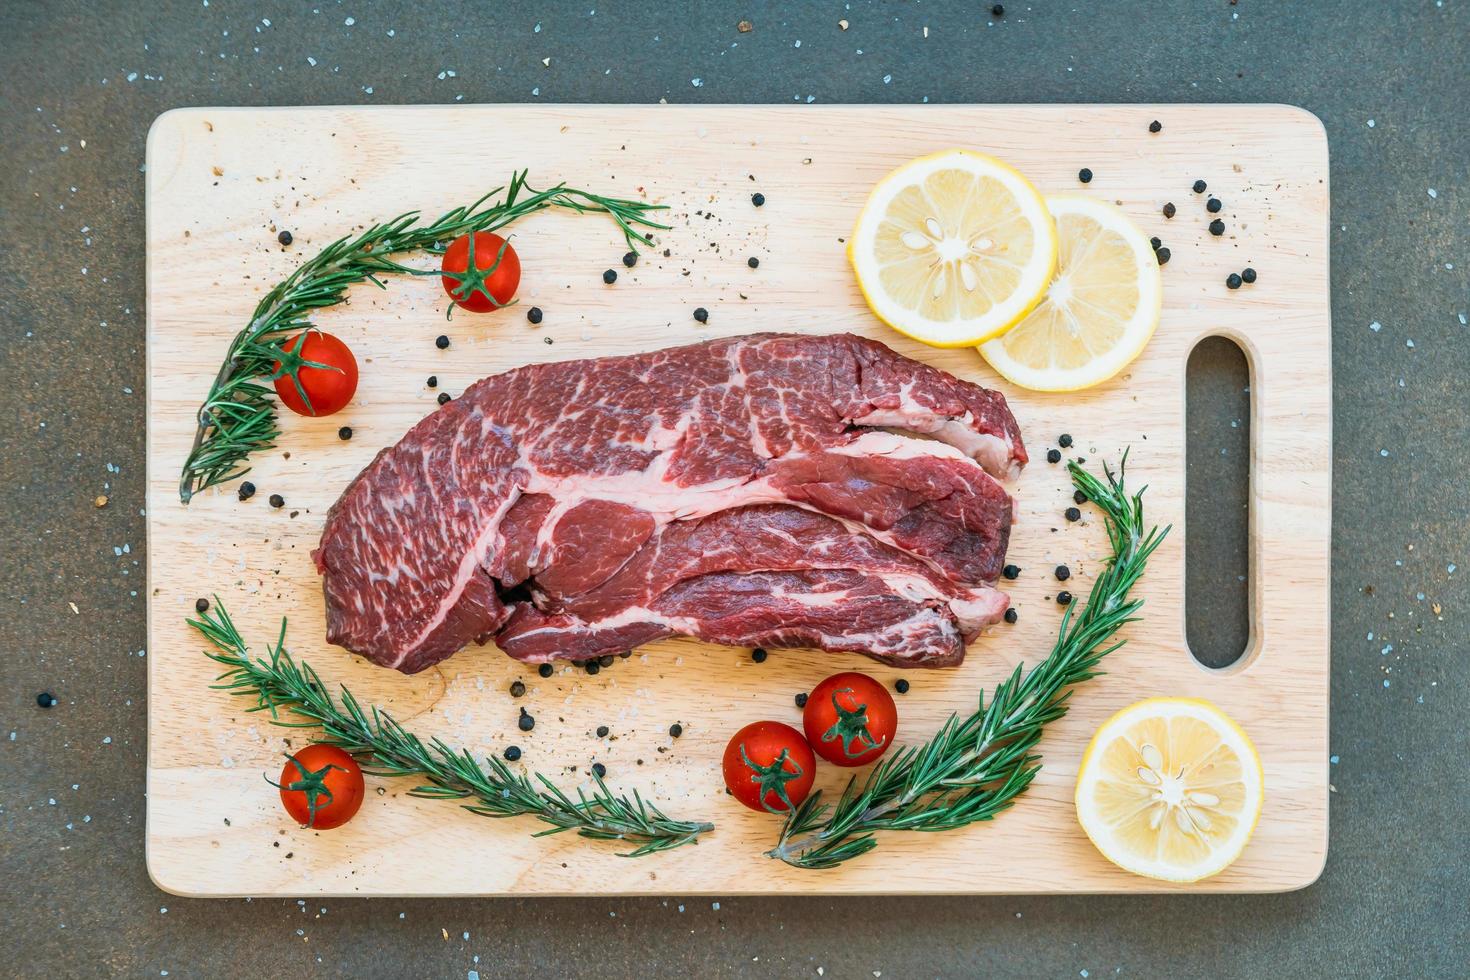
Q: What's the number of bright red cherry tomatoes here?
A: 5